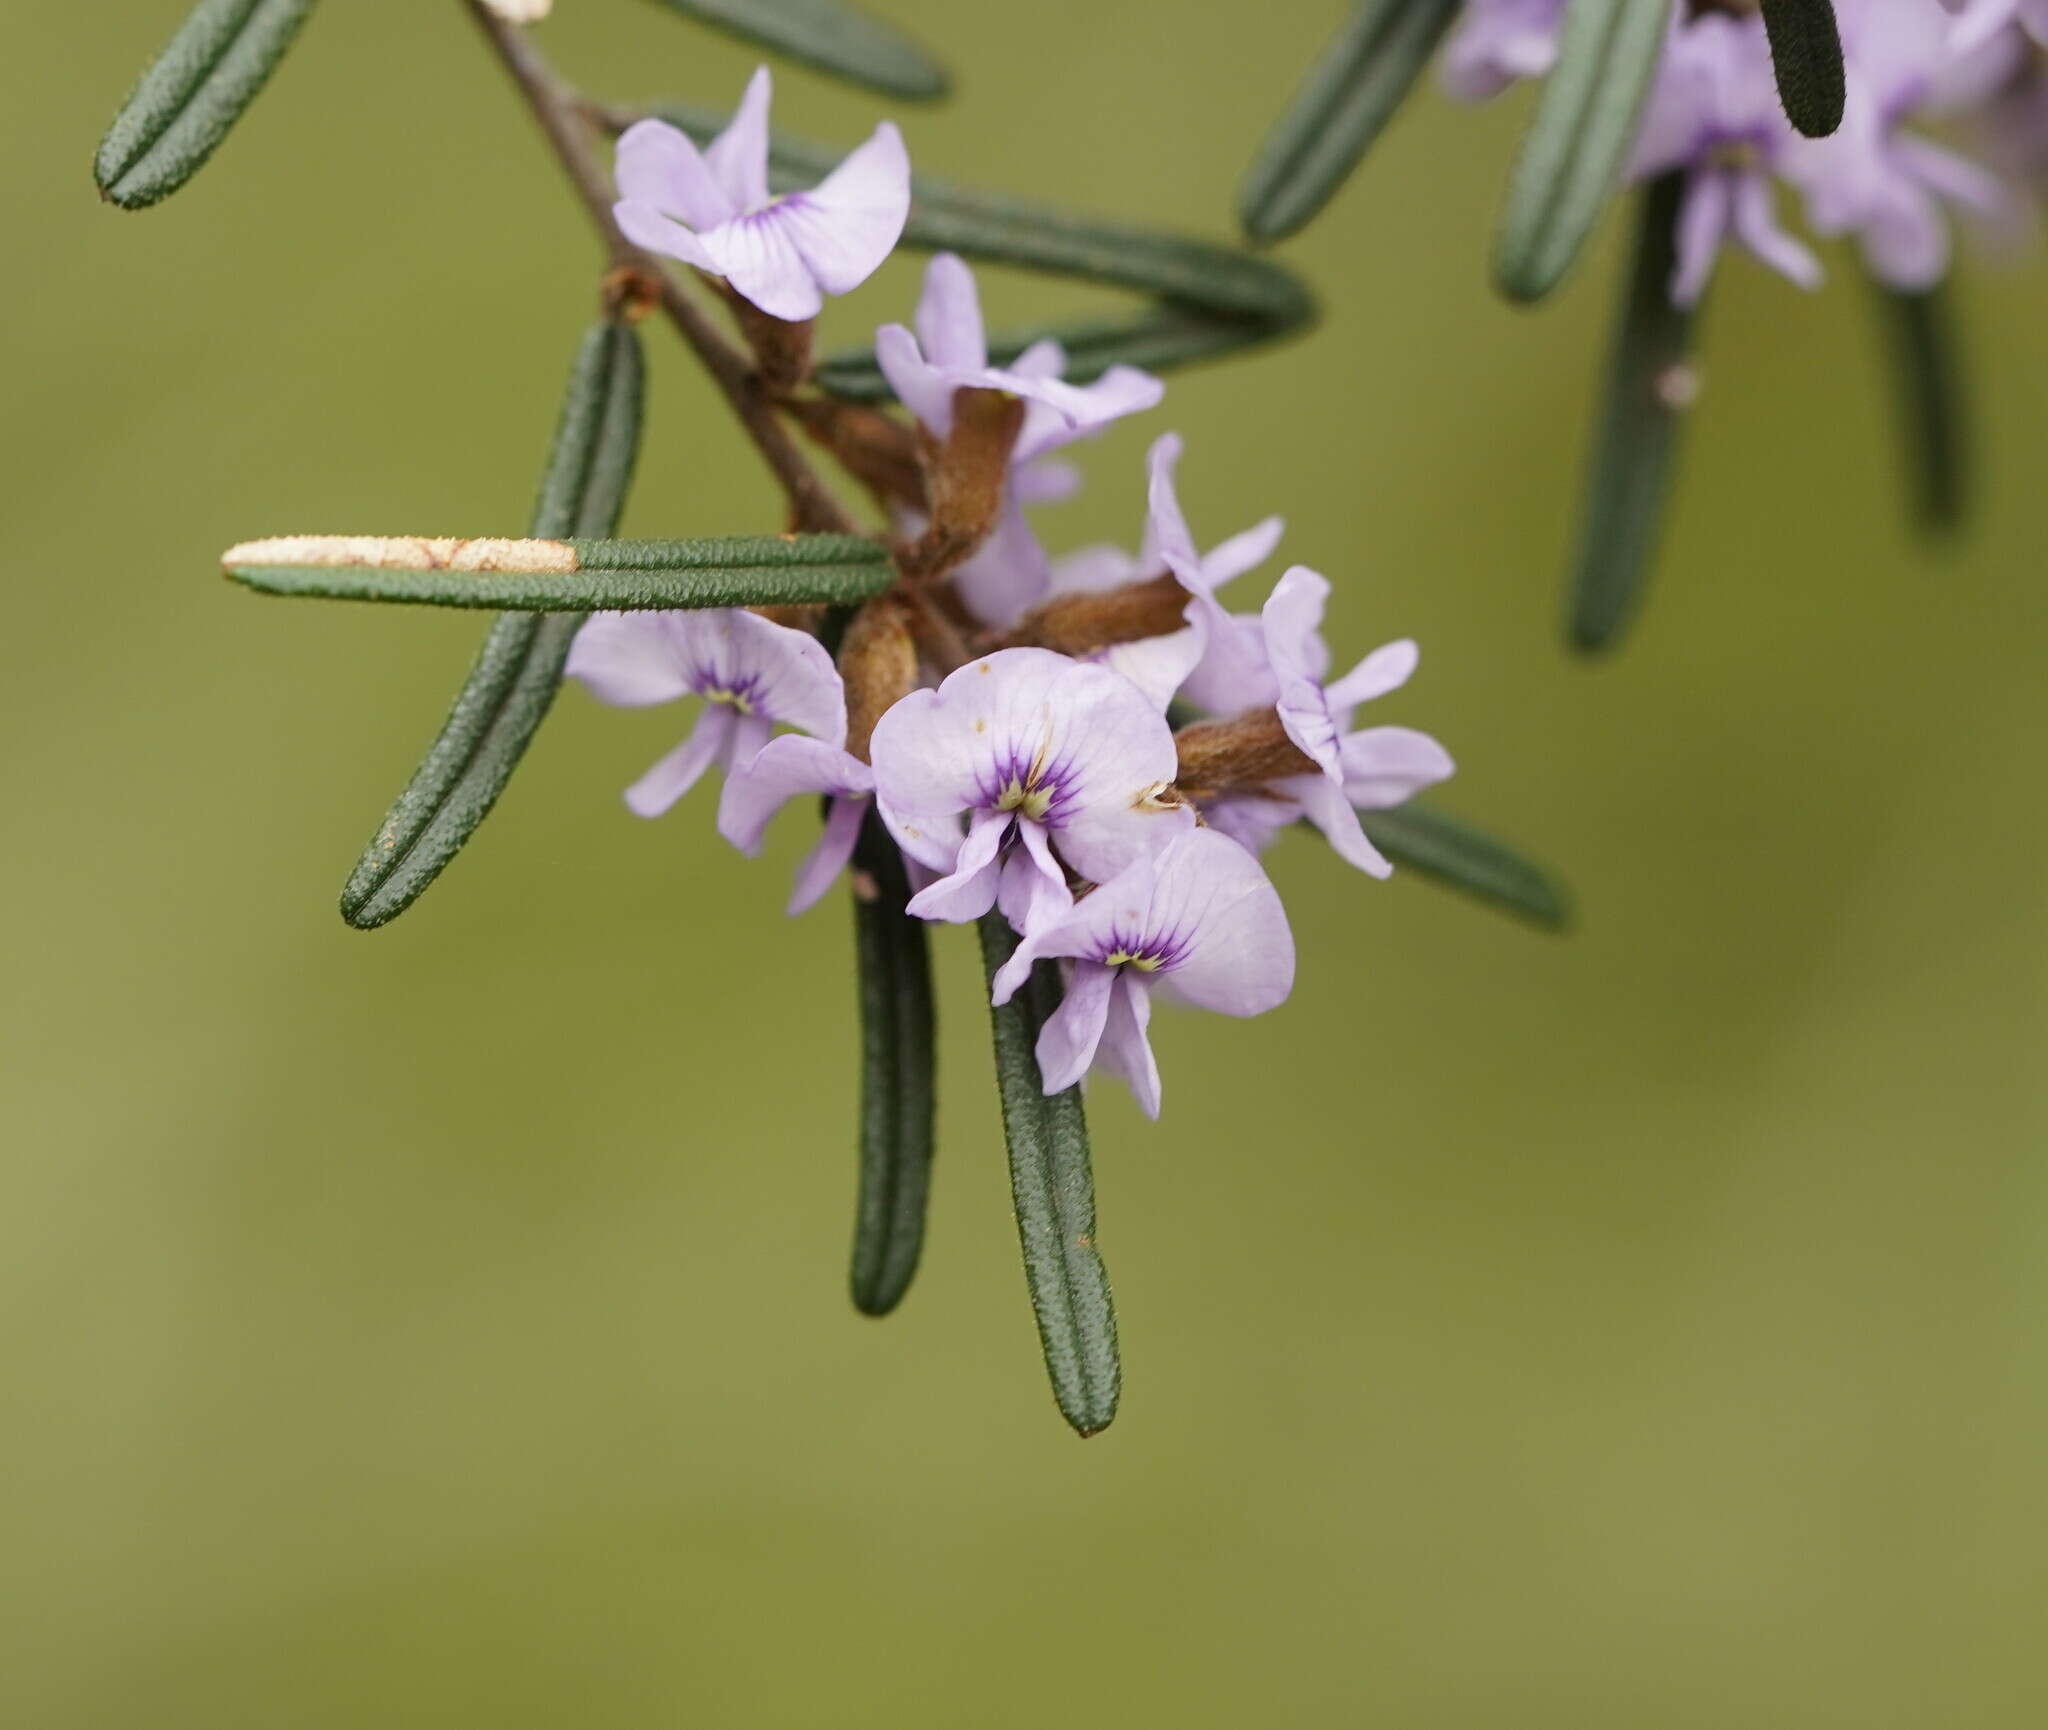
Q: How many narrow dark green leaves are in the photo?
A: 14